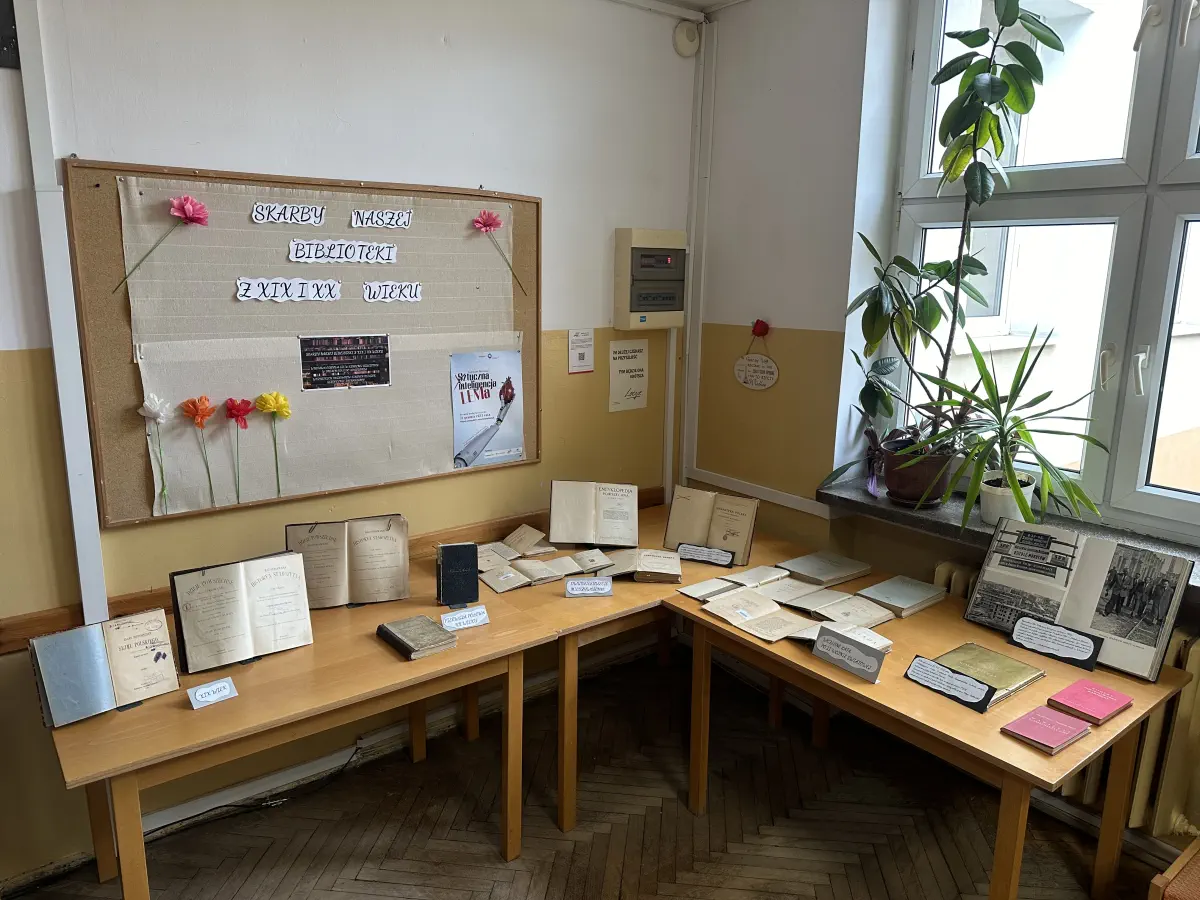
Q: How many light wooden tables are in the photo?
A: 3